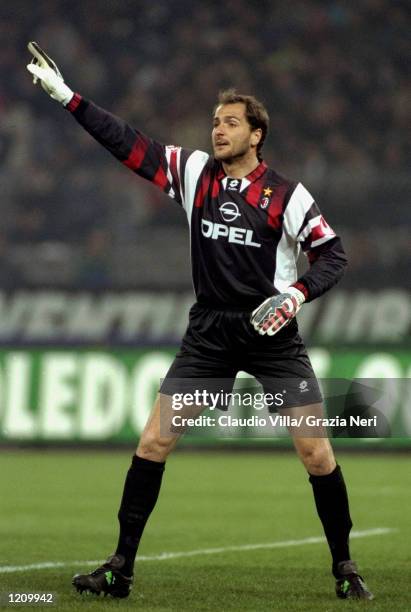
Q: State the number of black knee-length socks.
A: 2